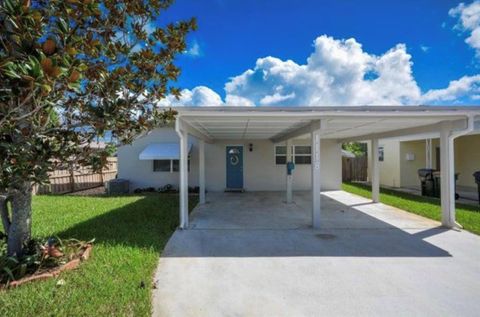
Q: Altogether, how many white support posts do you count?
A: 6